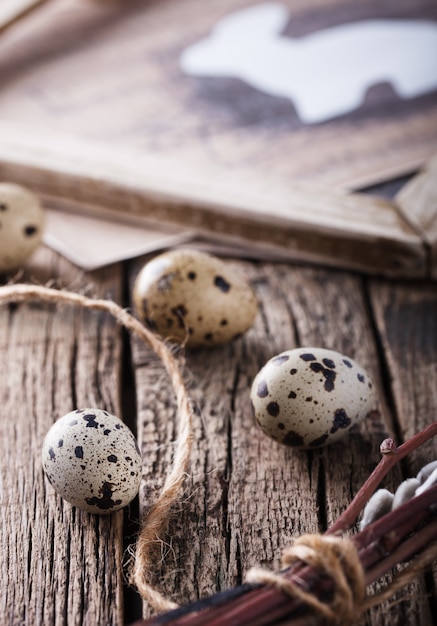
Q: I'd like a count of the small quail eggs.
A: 4